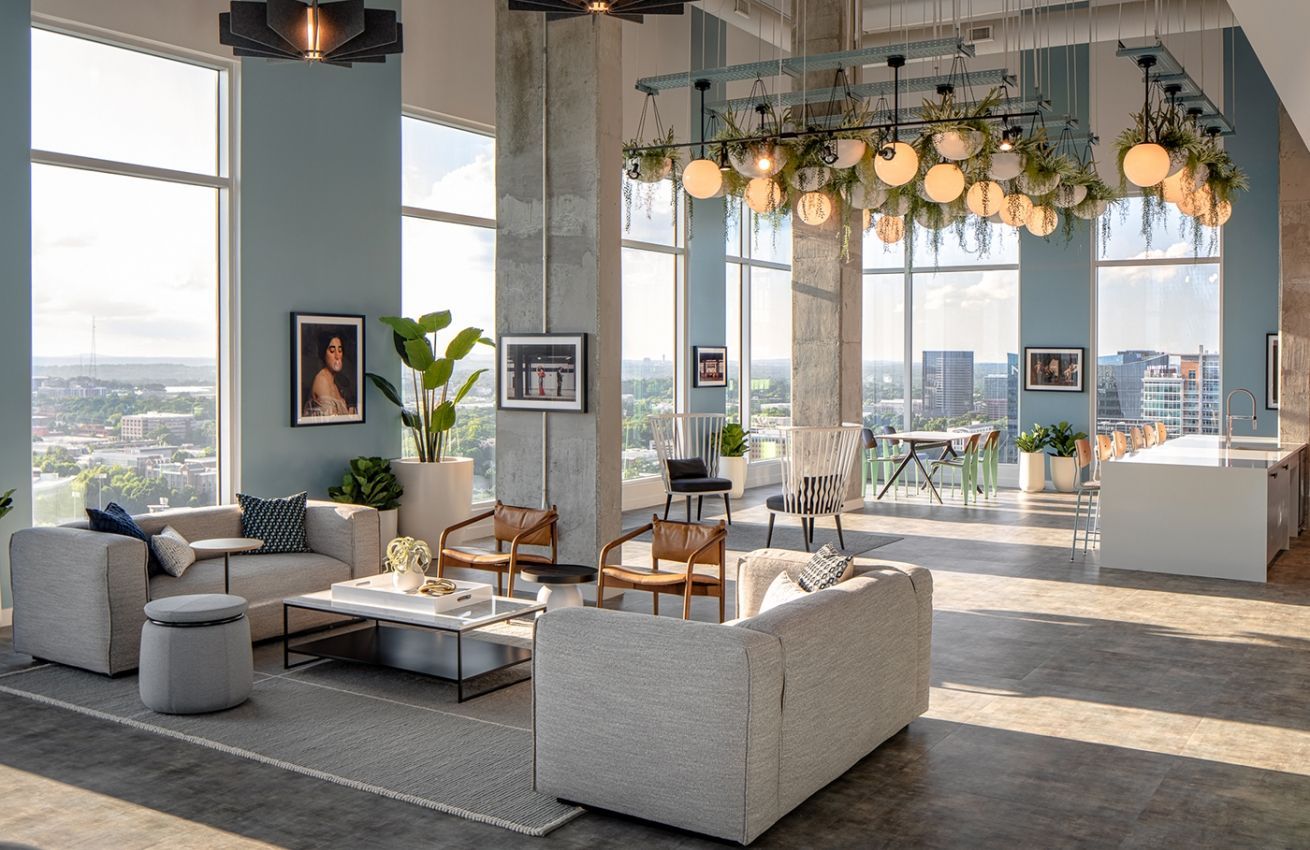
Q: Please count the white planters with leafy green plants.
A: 5